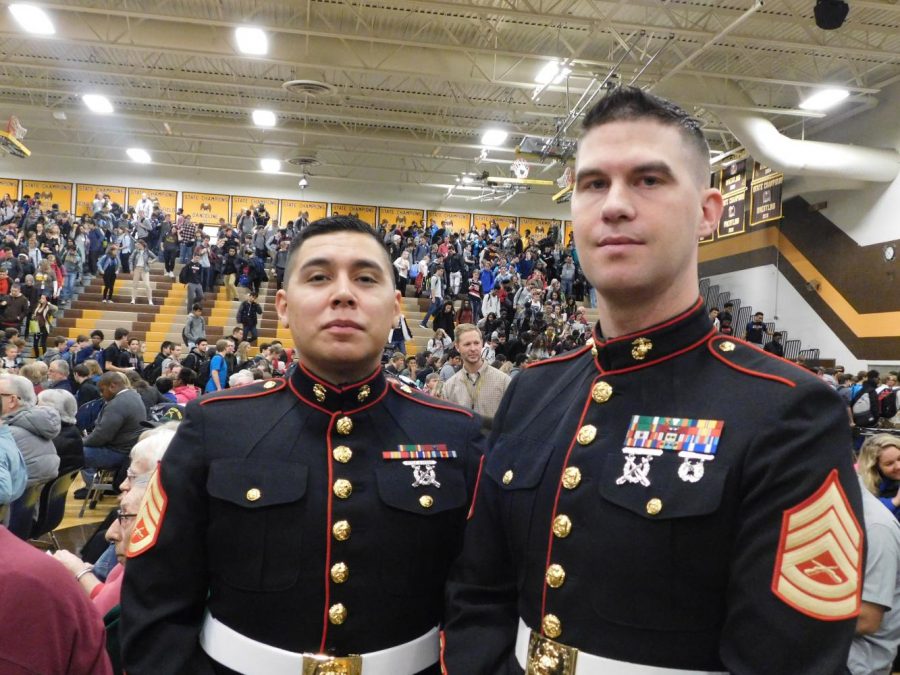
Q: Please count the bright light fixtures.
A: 9